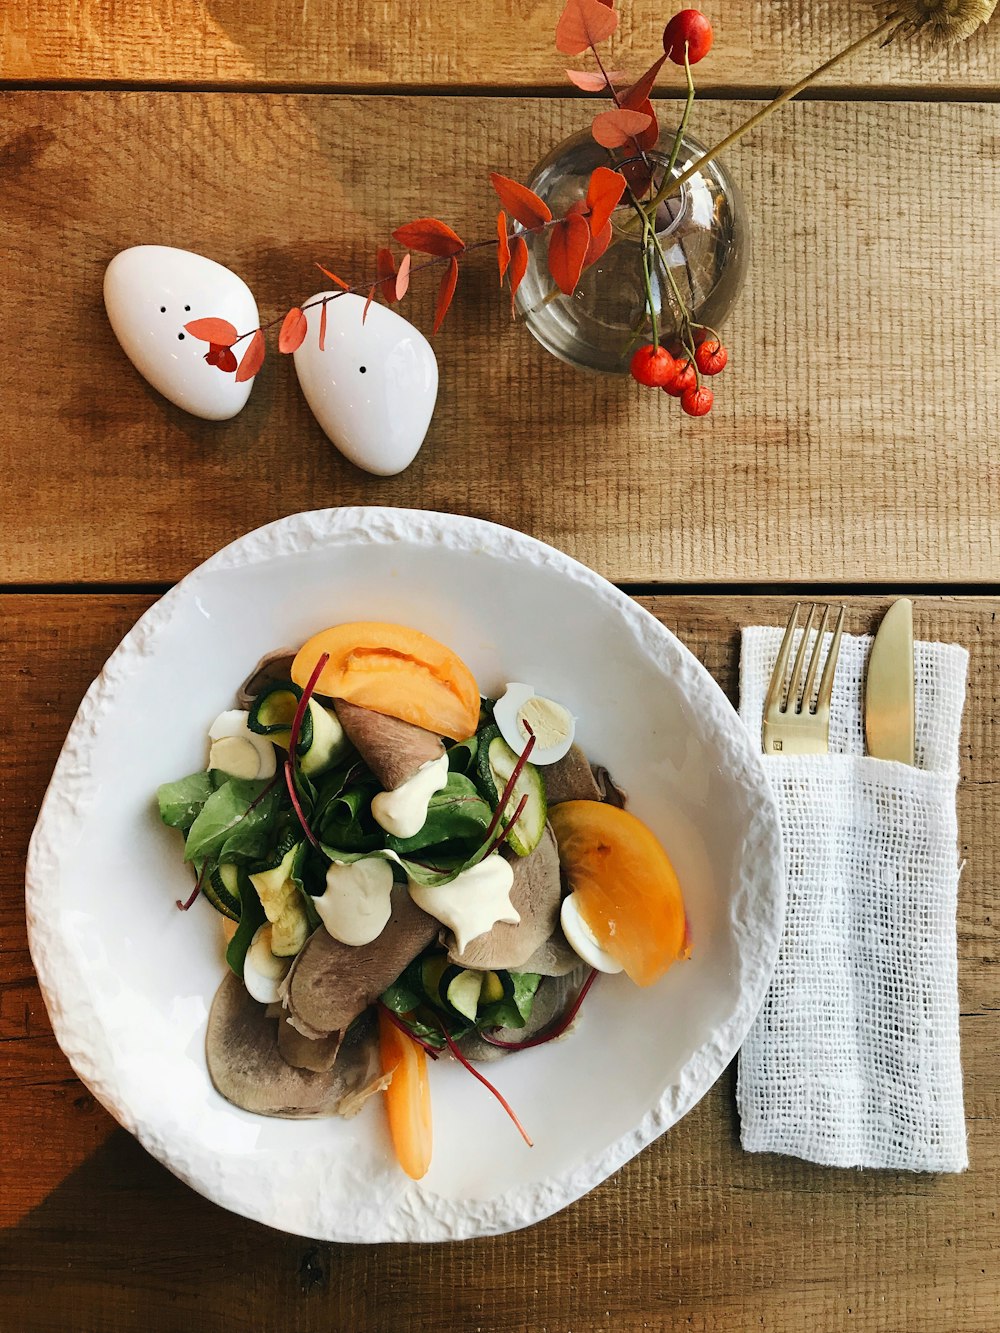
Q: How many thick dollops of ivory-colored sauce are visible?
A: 3